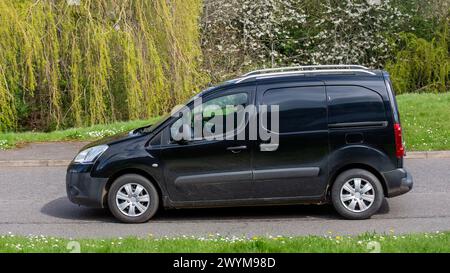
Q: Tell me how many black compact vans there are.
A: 1